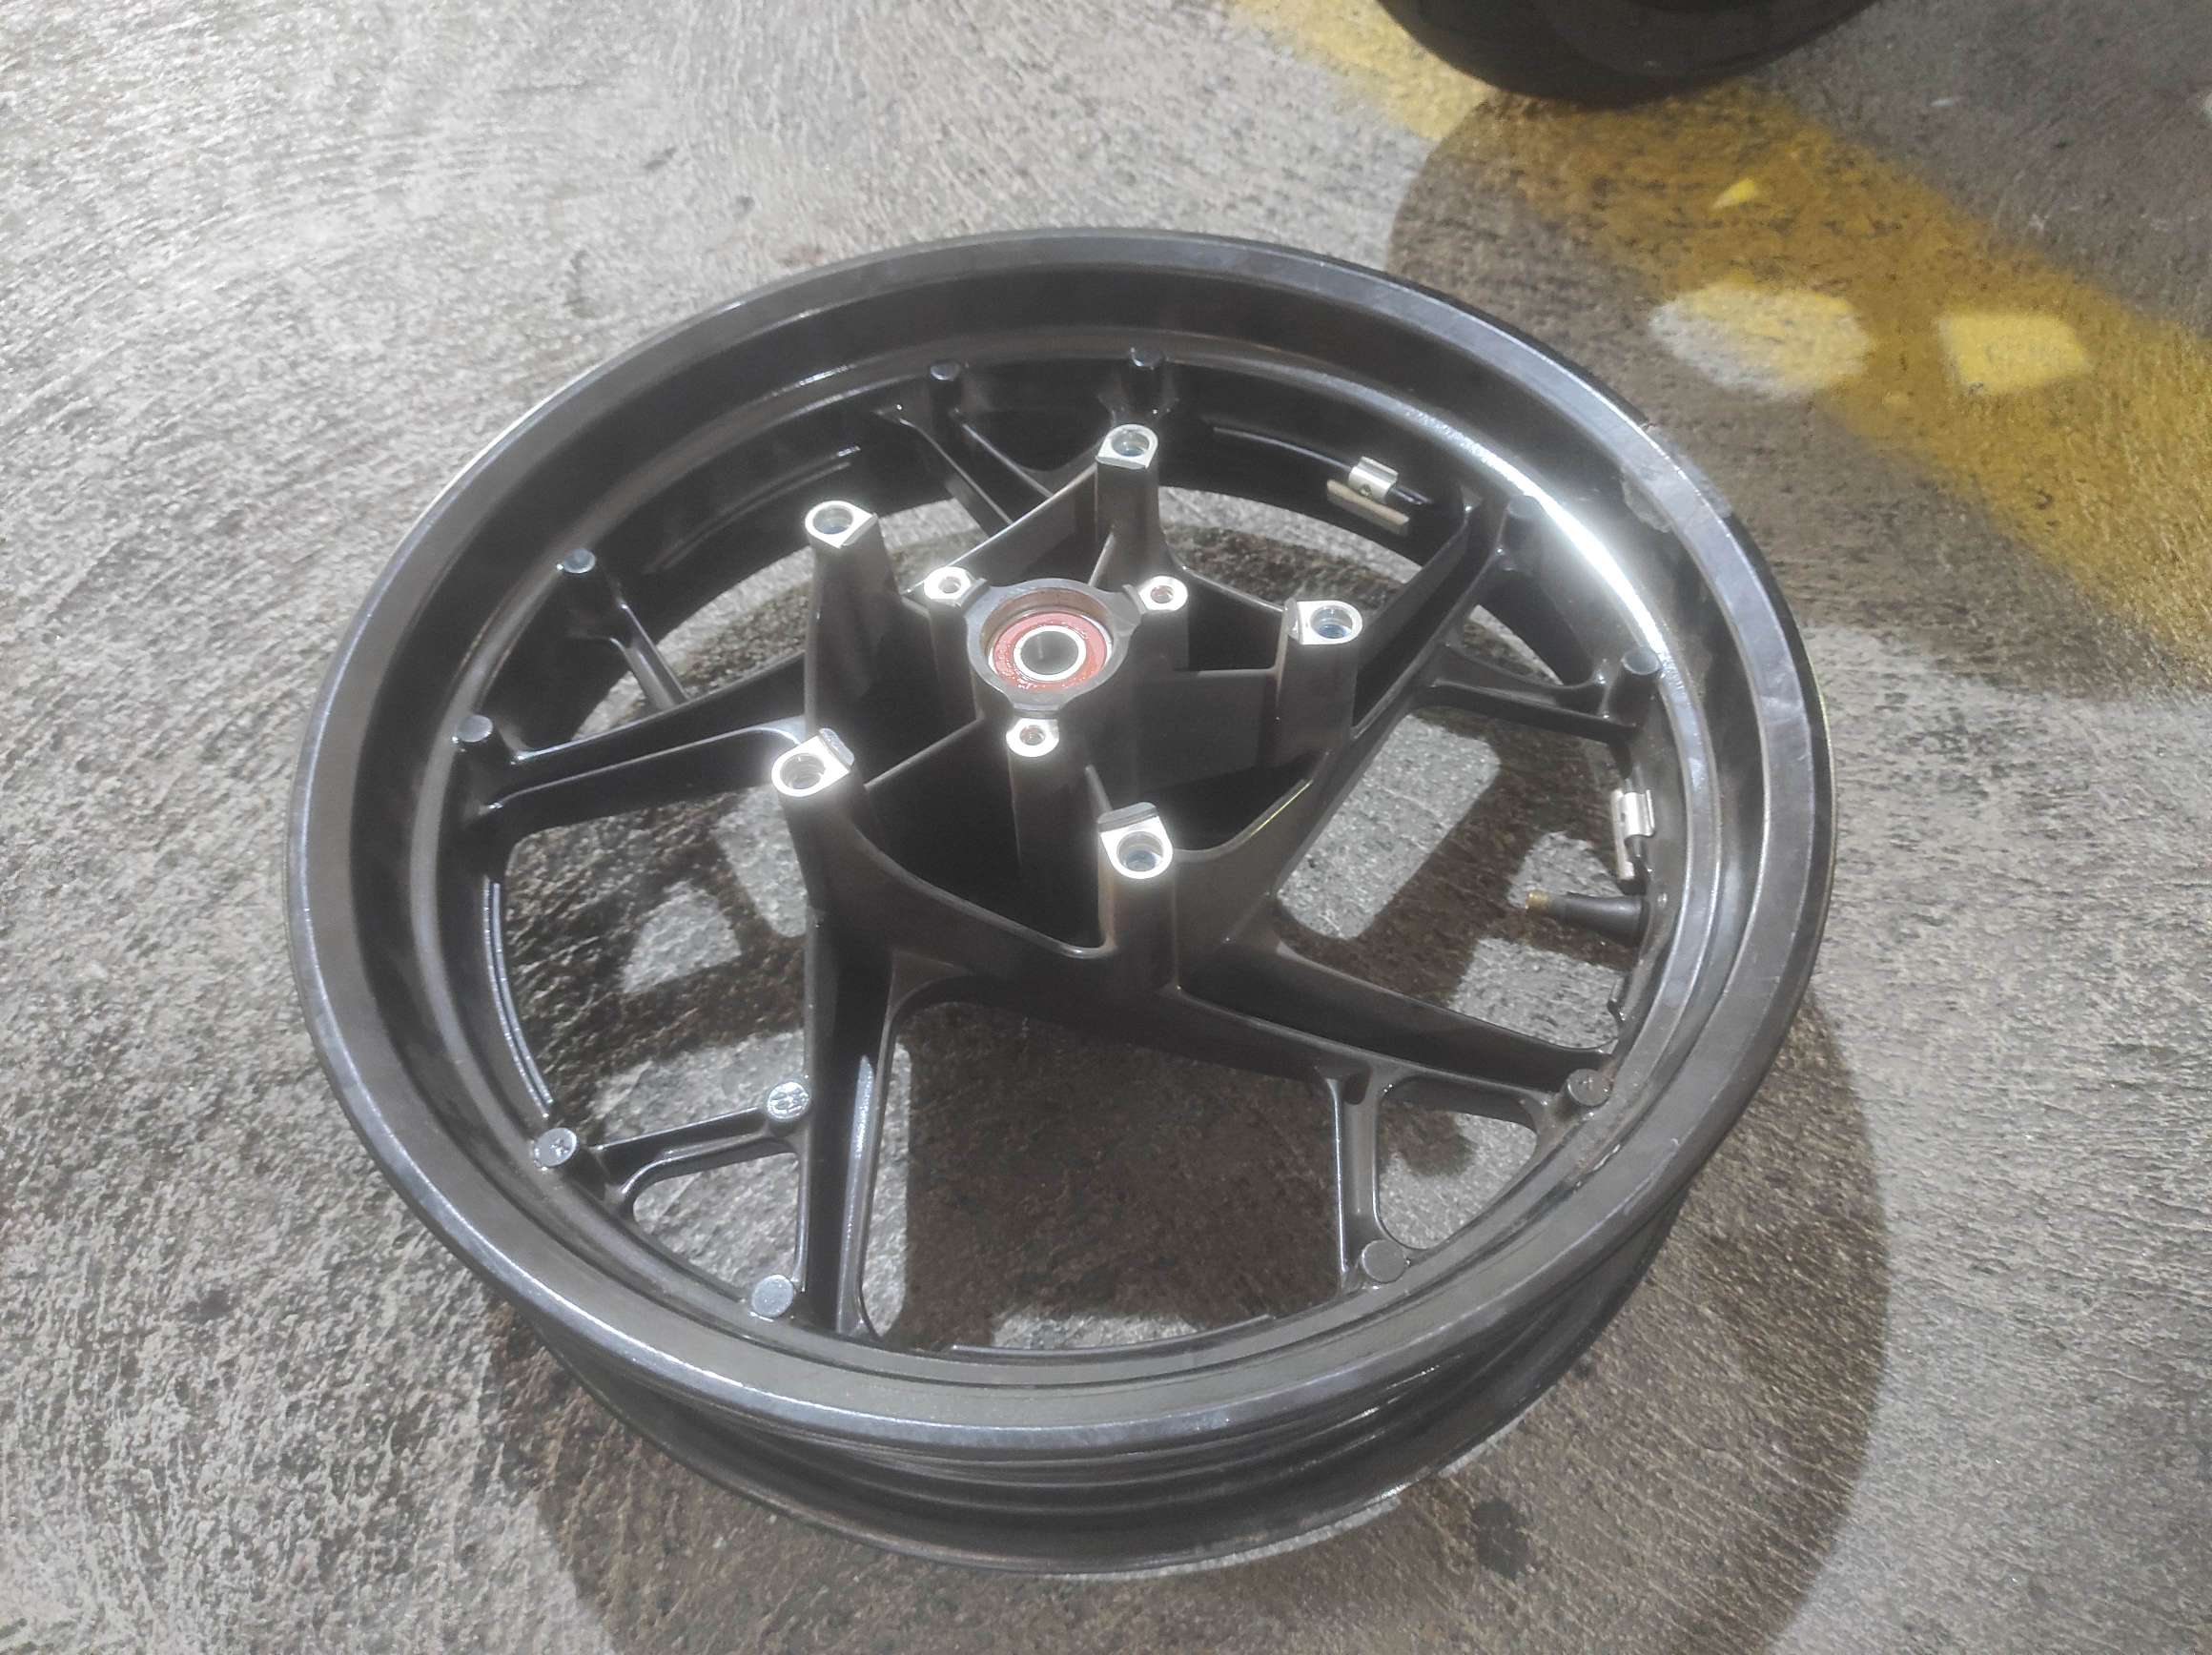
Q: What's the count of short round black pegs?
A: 11